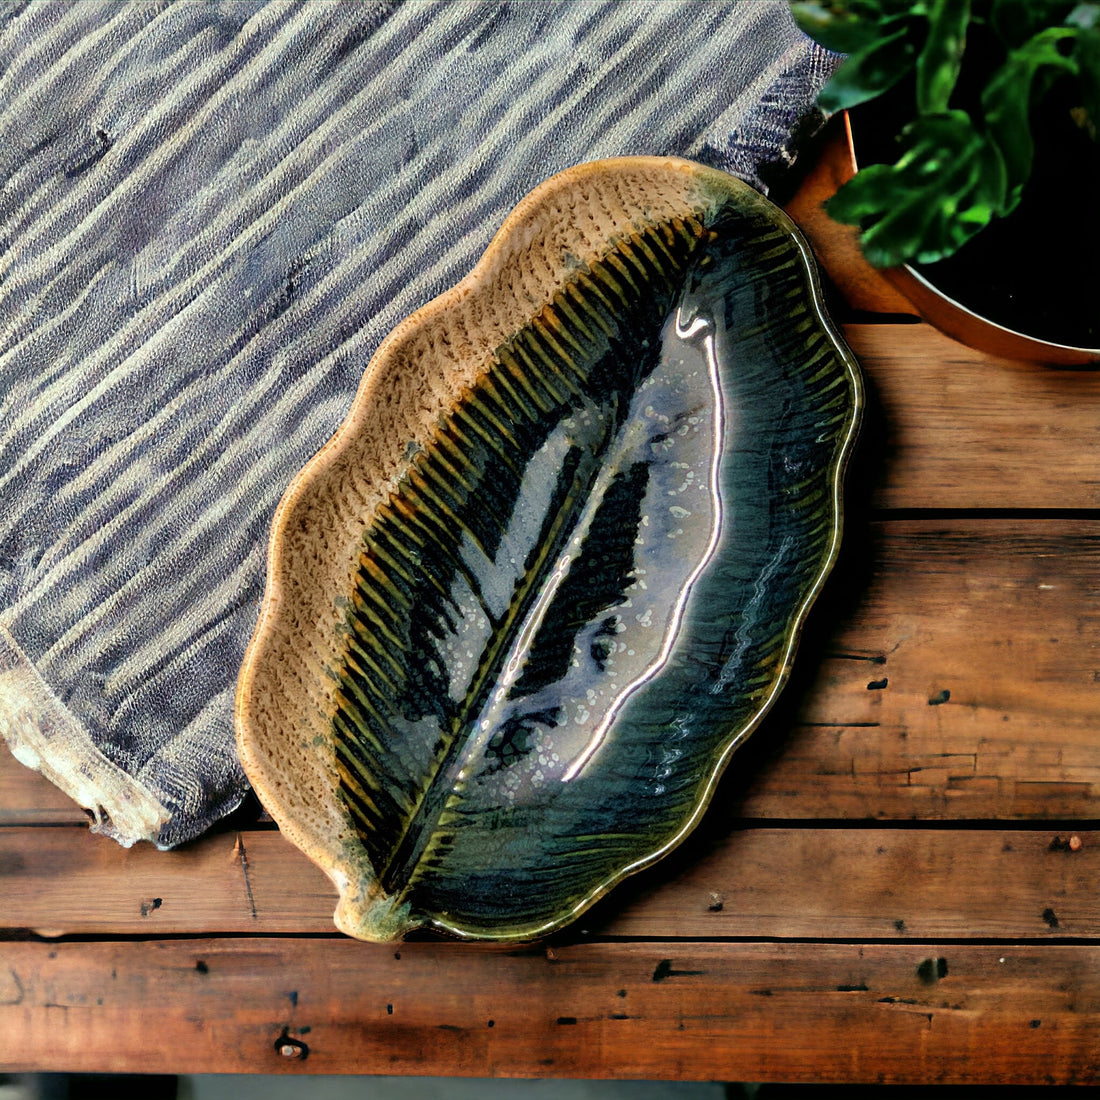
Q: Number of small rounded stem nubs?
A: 1